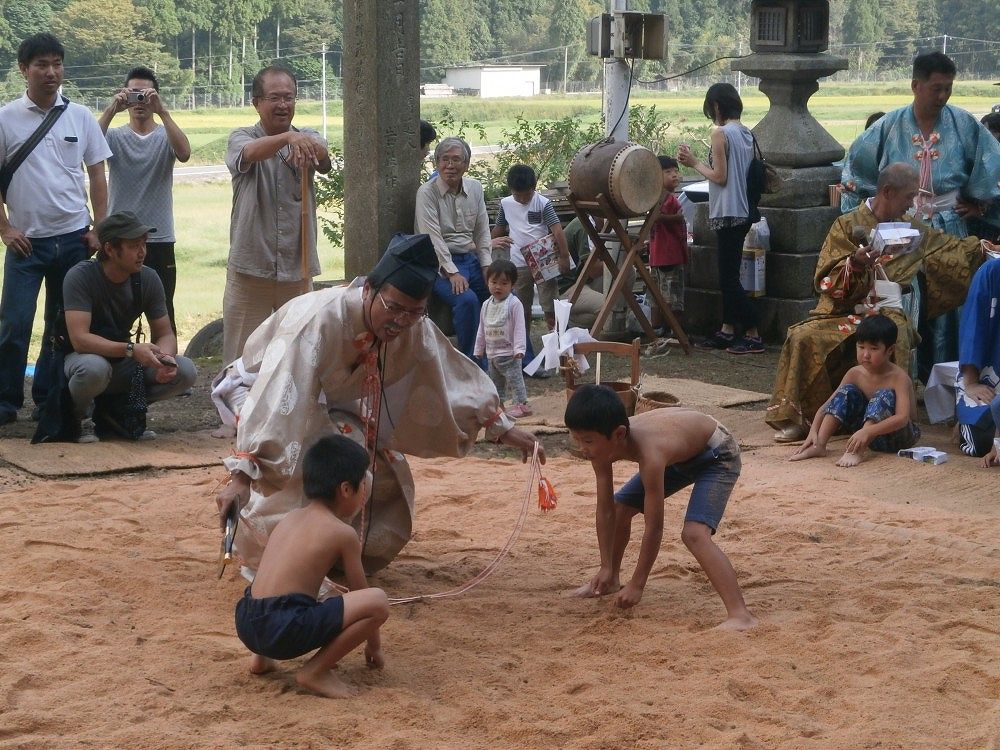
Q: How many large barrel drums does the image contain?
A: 1